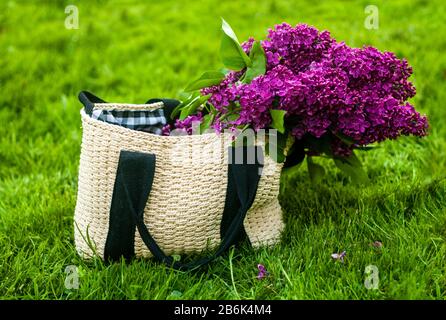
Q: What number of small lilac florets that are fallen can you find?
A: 3